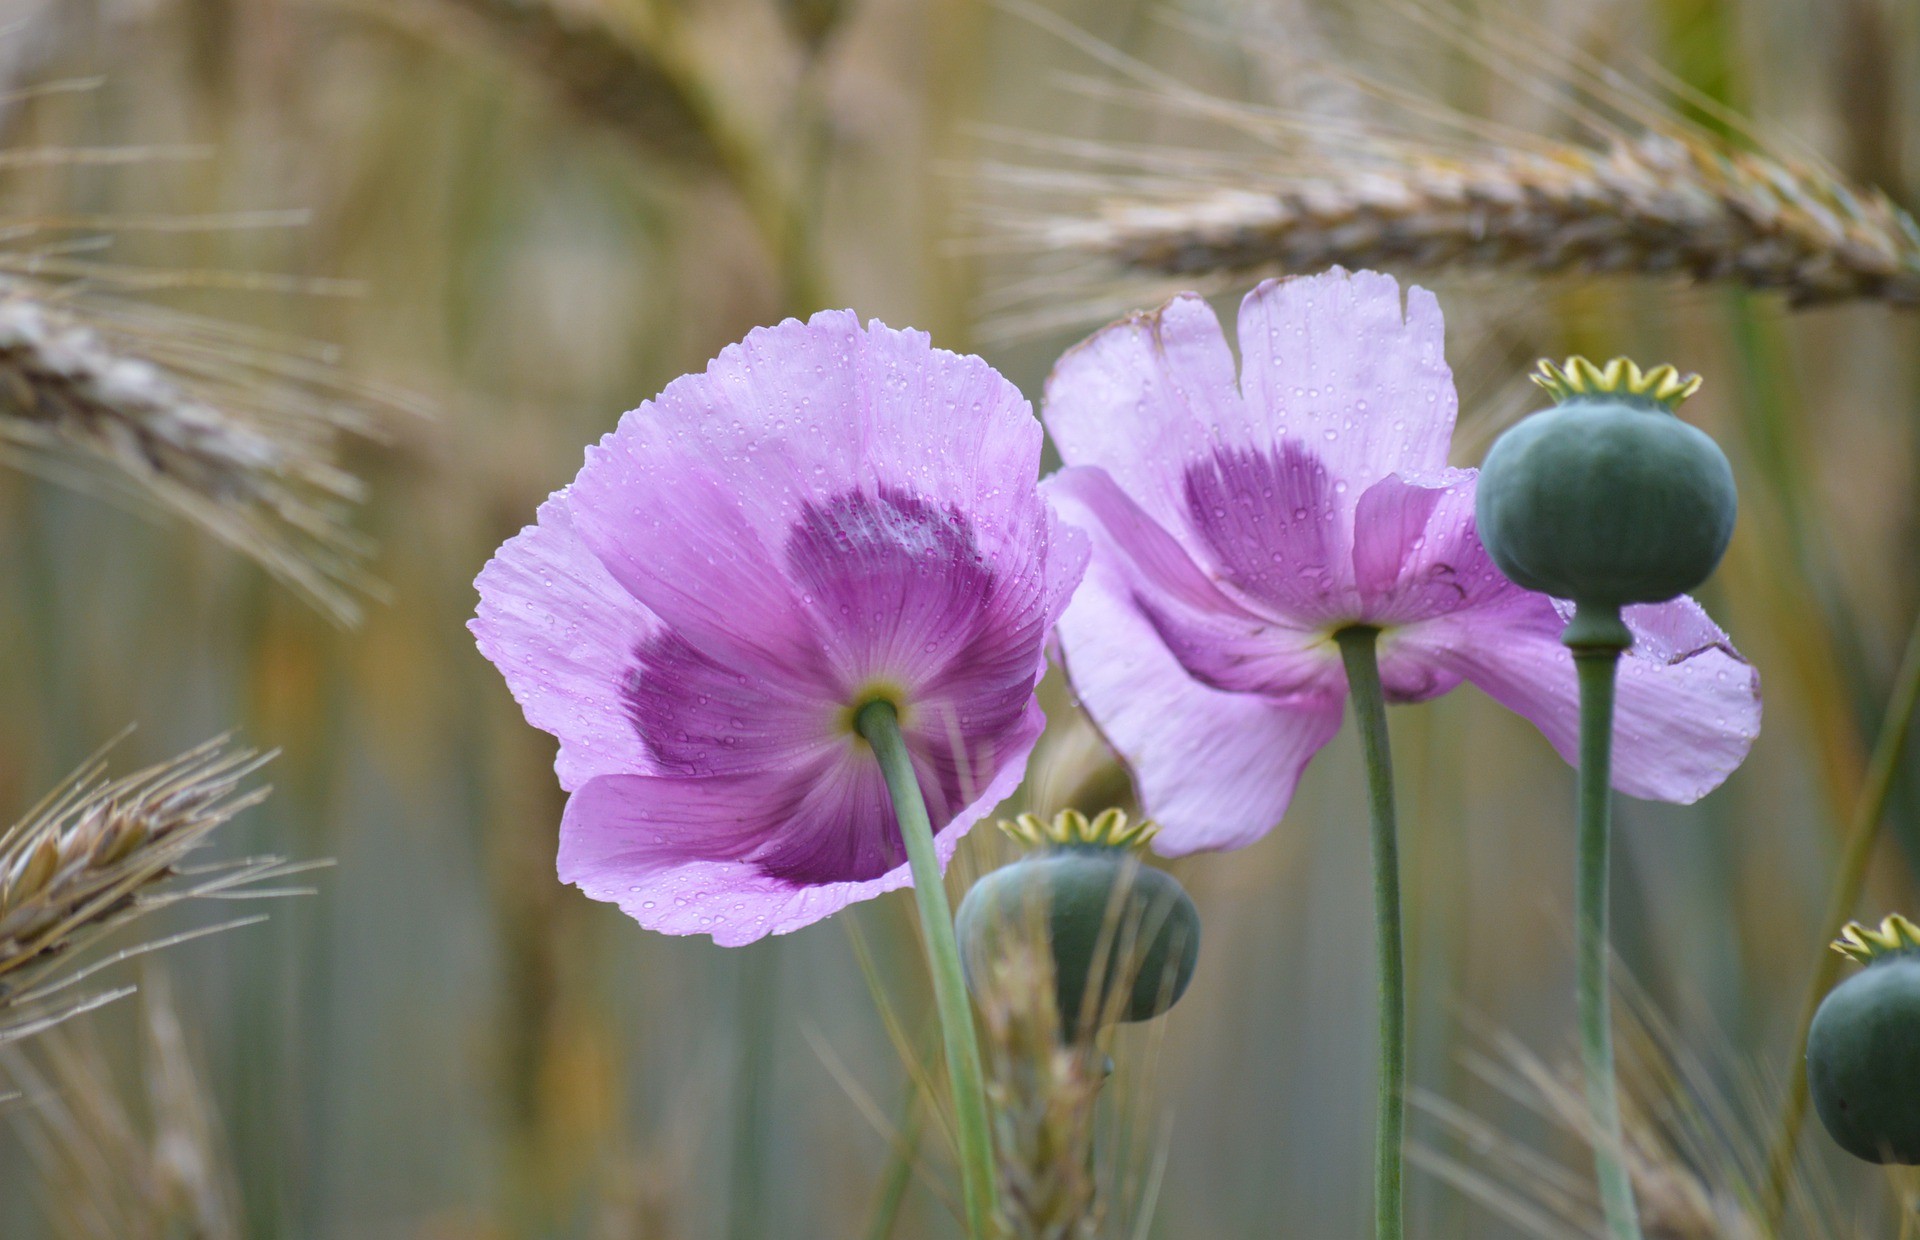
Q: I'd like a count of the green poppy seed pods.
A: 3